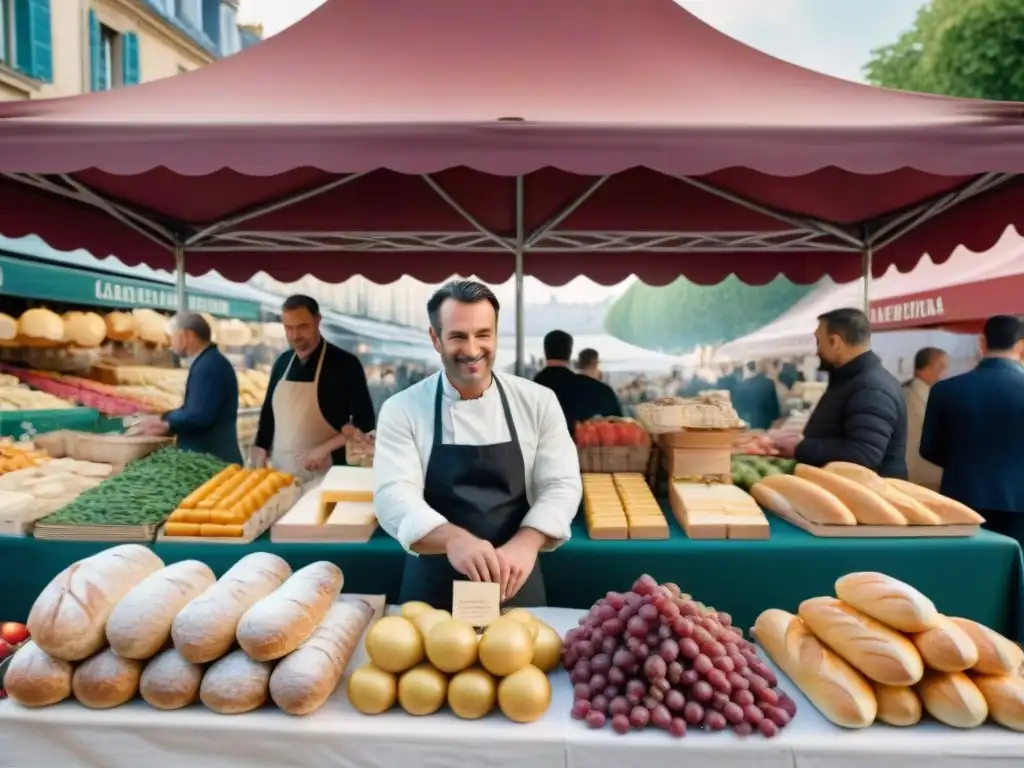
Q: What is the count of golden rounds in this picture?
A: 11